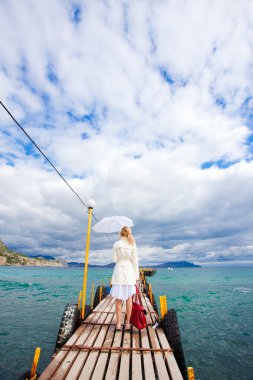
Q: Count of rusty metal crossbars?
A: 3